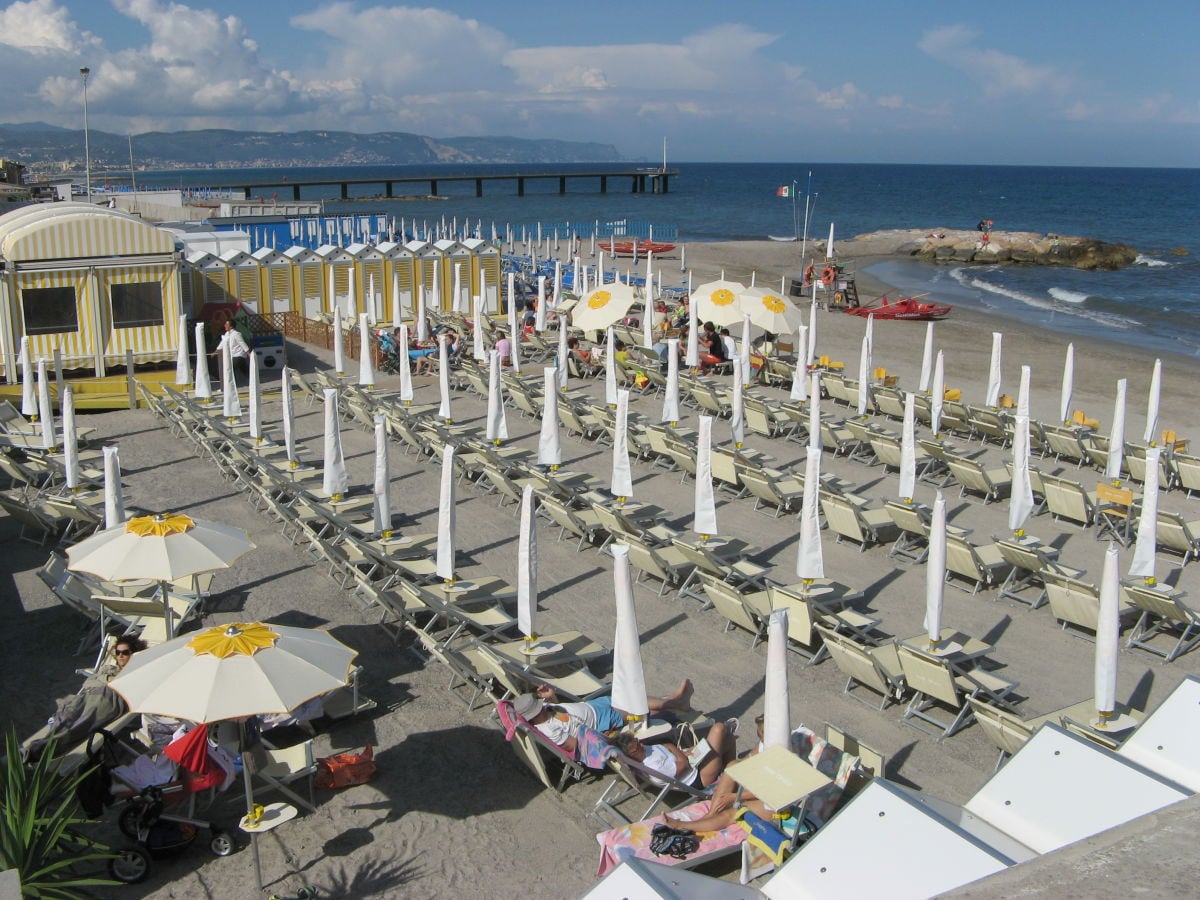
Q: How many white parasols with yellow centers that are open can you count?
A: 5